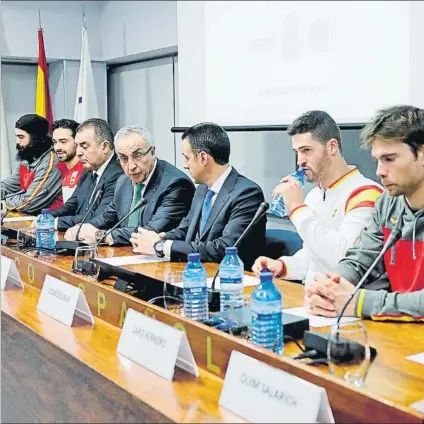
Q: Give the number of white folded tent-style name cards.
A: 4